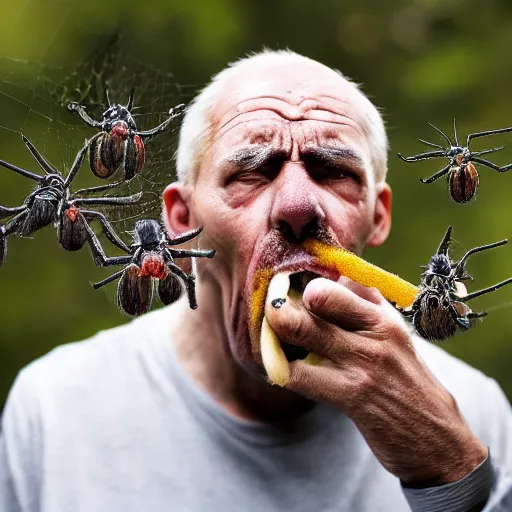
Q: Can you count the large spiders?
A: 5